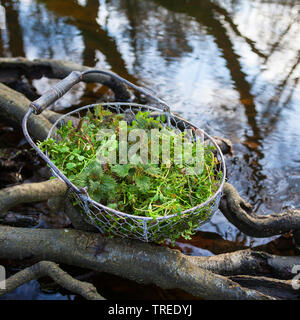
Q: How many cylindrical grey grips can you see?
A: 1